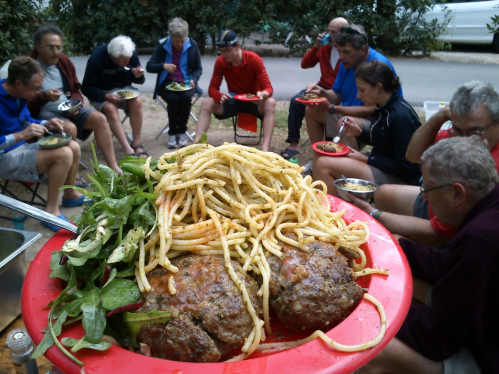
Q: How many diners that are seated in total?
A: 10